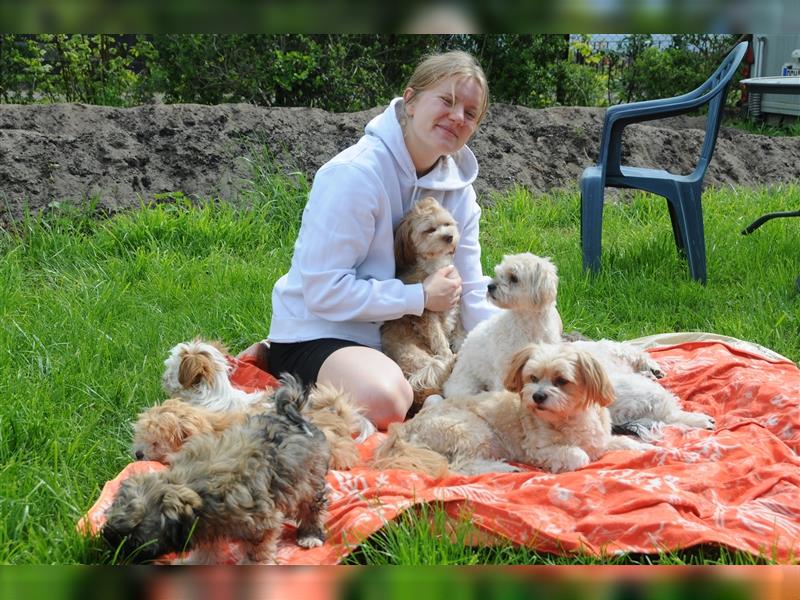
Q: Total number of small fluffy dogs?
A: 7